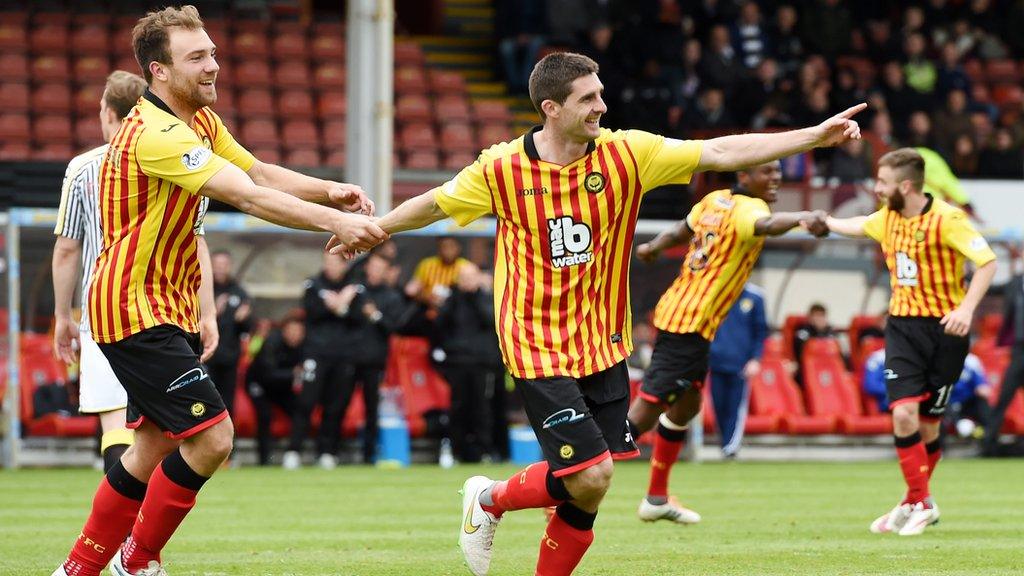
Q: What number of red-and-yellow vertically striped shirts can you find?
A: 5